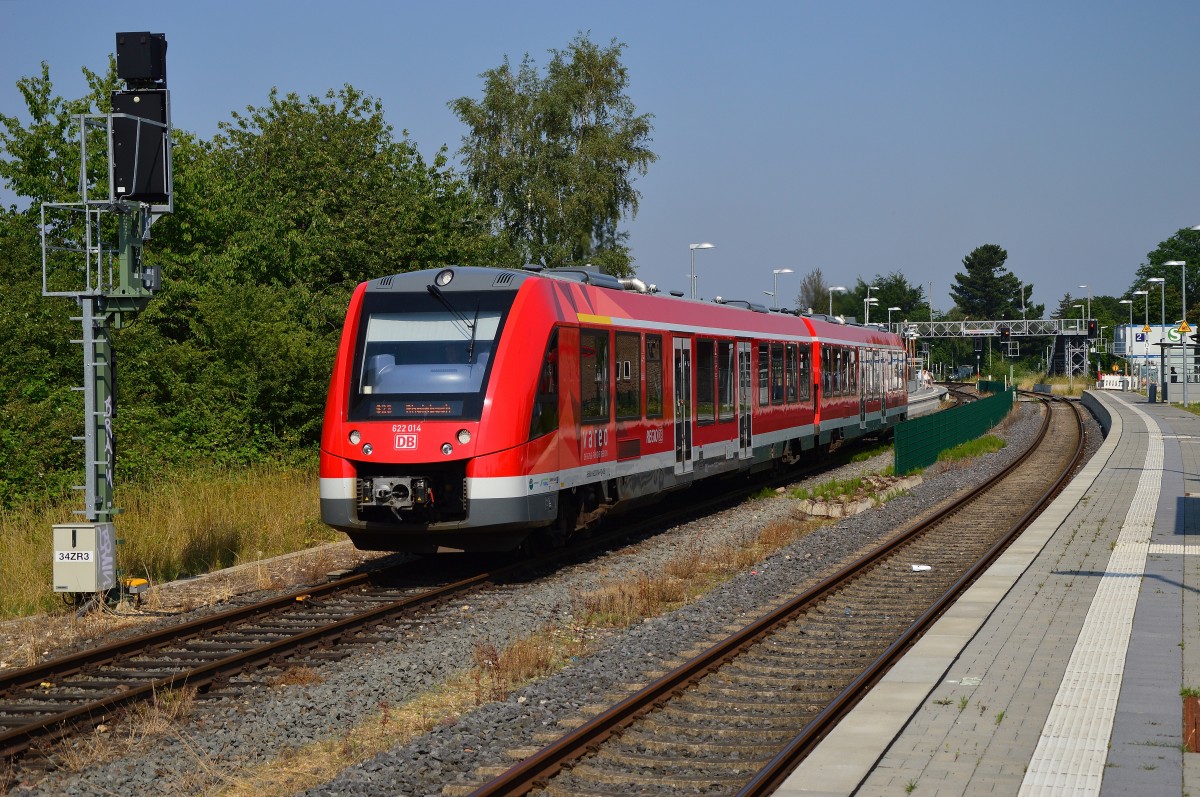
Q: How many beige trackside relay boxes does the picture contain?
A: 1